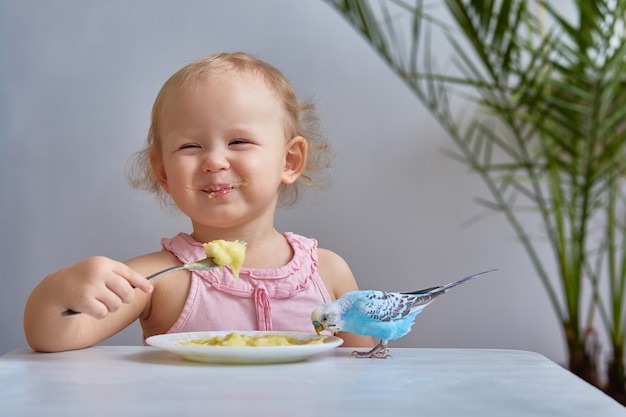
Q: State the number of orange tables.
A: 0